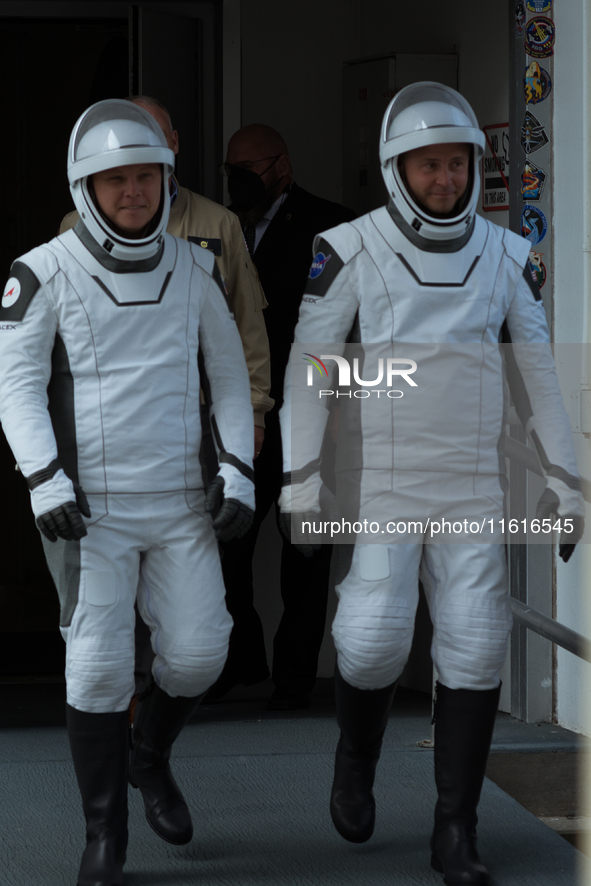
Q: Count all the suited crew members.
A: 2